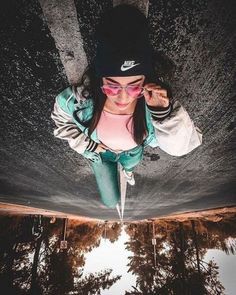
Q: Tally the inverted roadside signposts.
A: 2